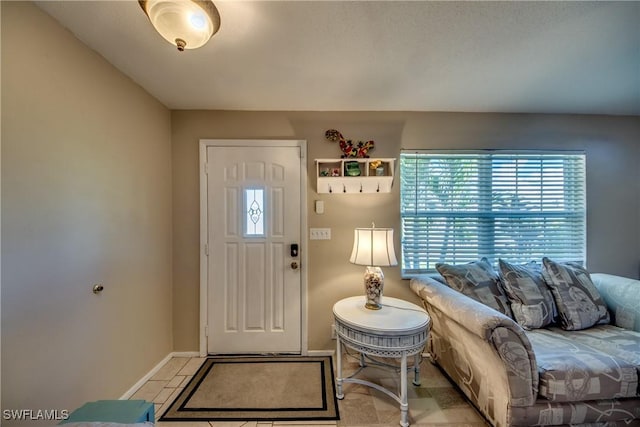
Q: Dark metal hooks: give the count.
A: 4